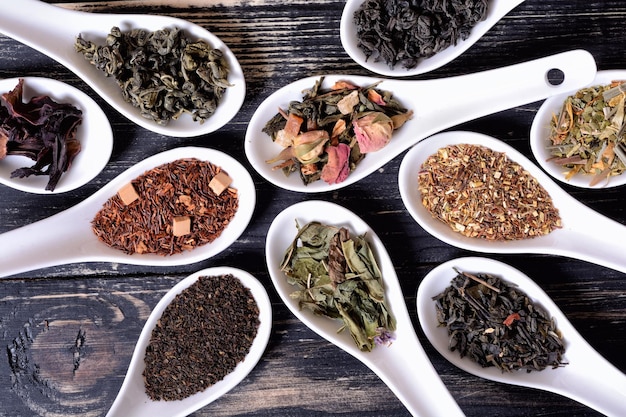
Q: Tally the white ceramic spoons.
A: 10